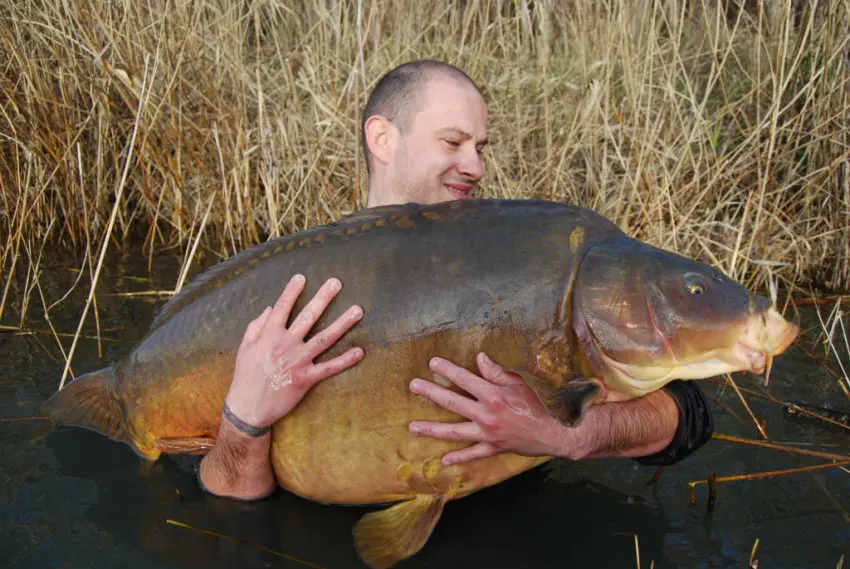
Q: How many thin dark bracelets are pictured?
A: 1